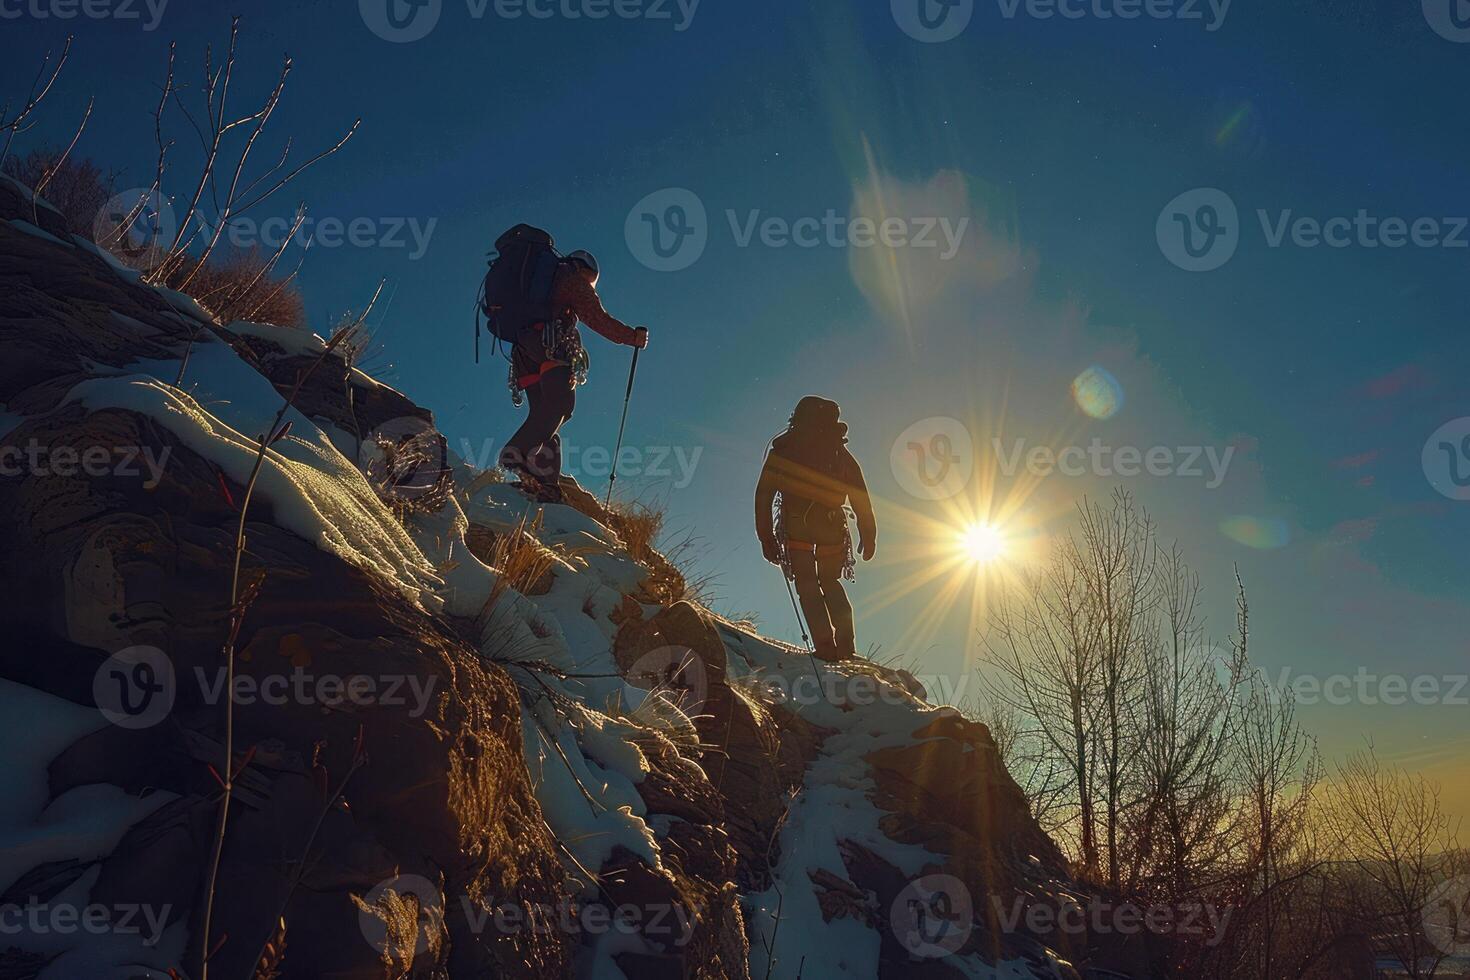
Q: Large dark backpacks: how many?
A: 2